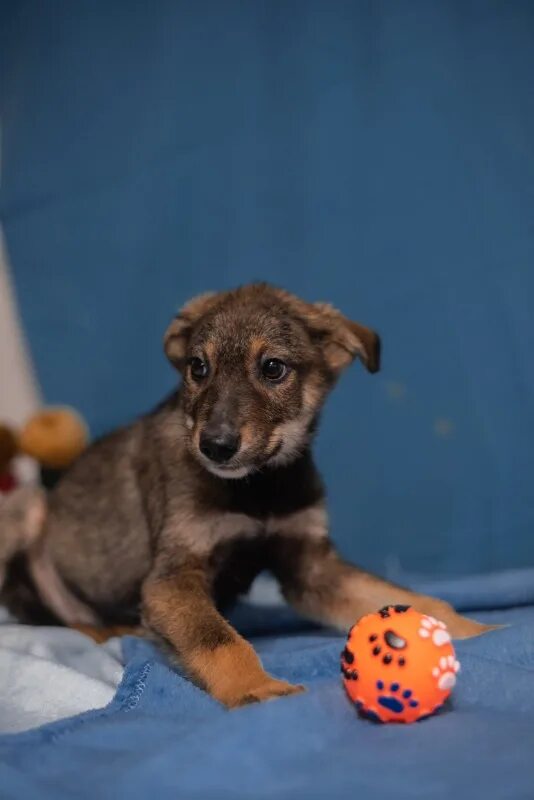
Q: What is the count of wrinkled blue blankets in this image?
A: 1